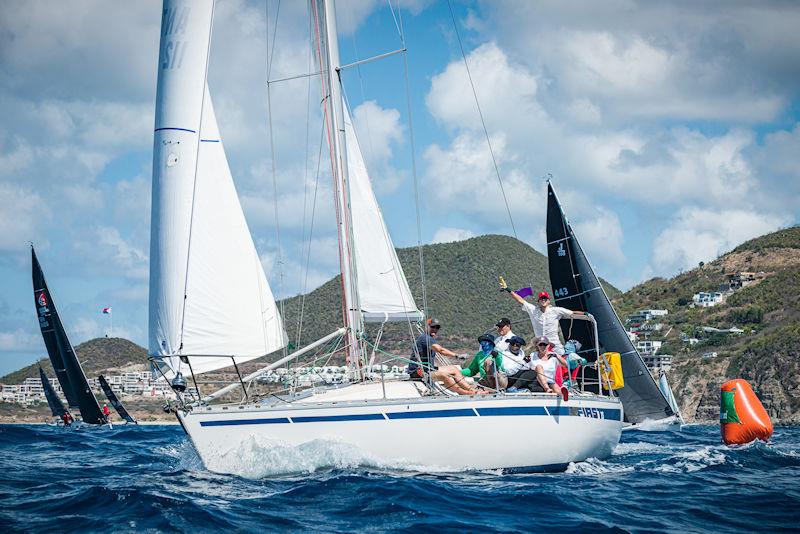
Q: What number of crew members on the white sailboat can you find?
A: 7